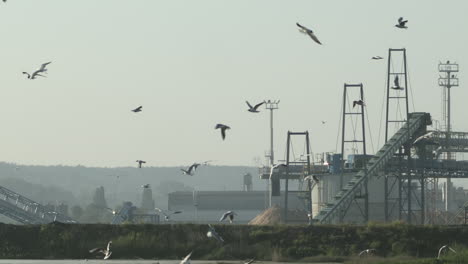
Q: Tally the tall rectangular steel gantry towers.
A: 3